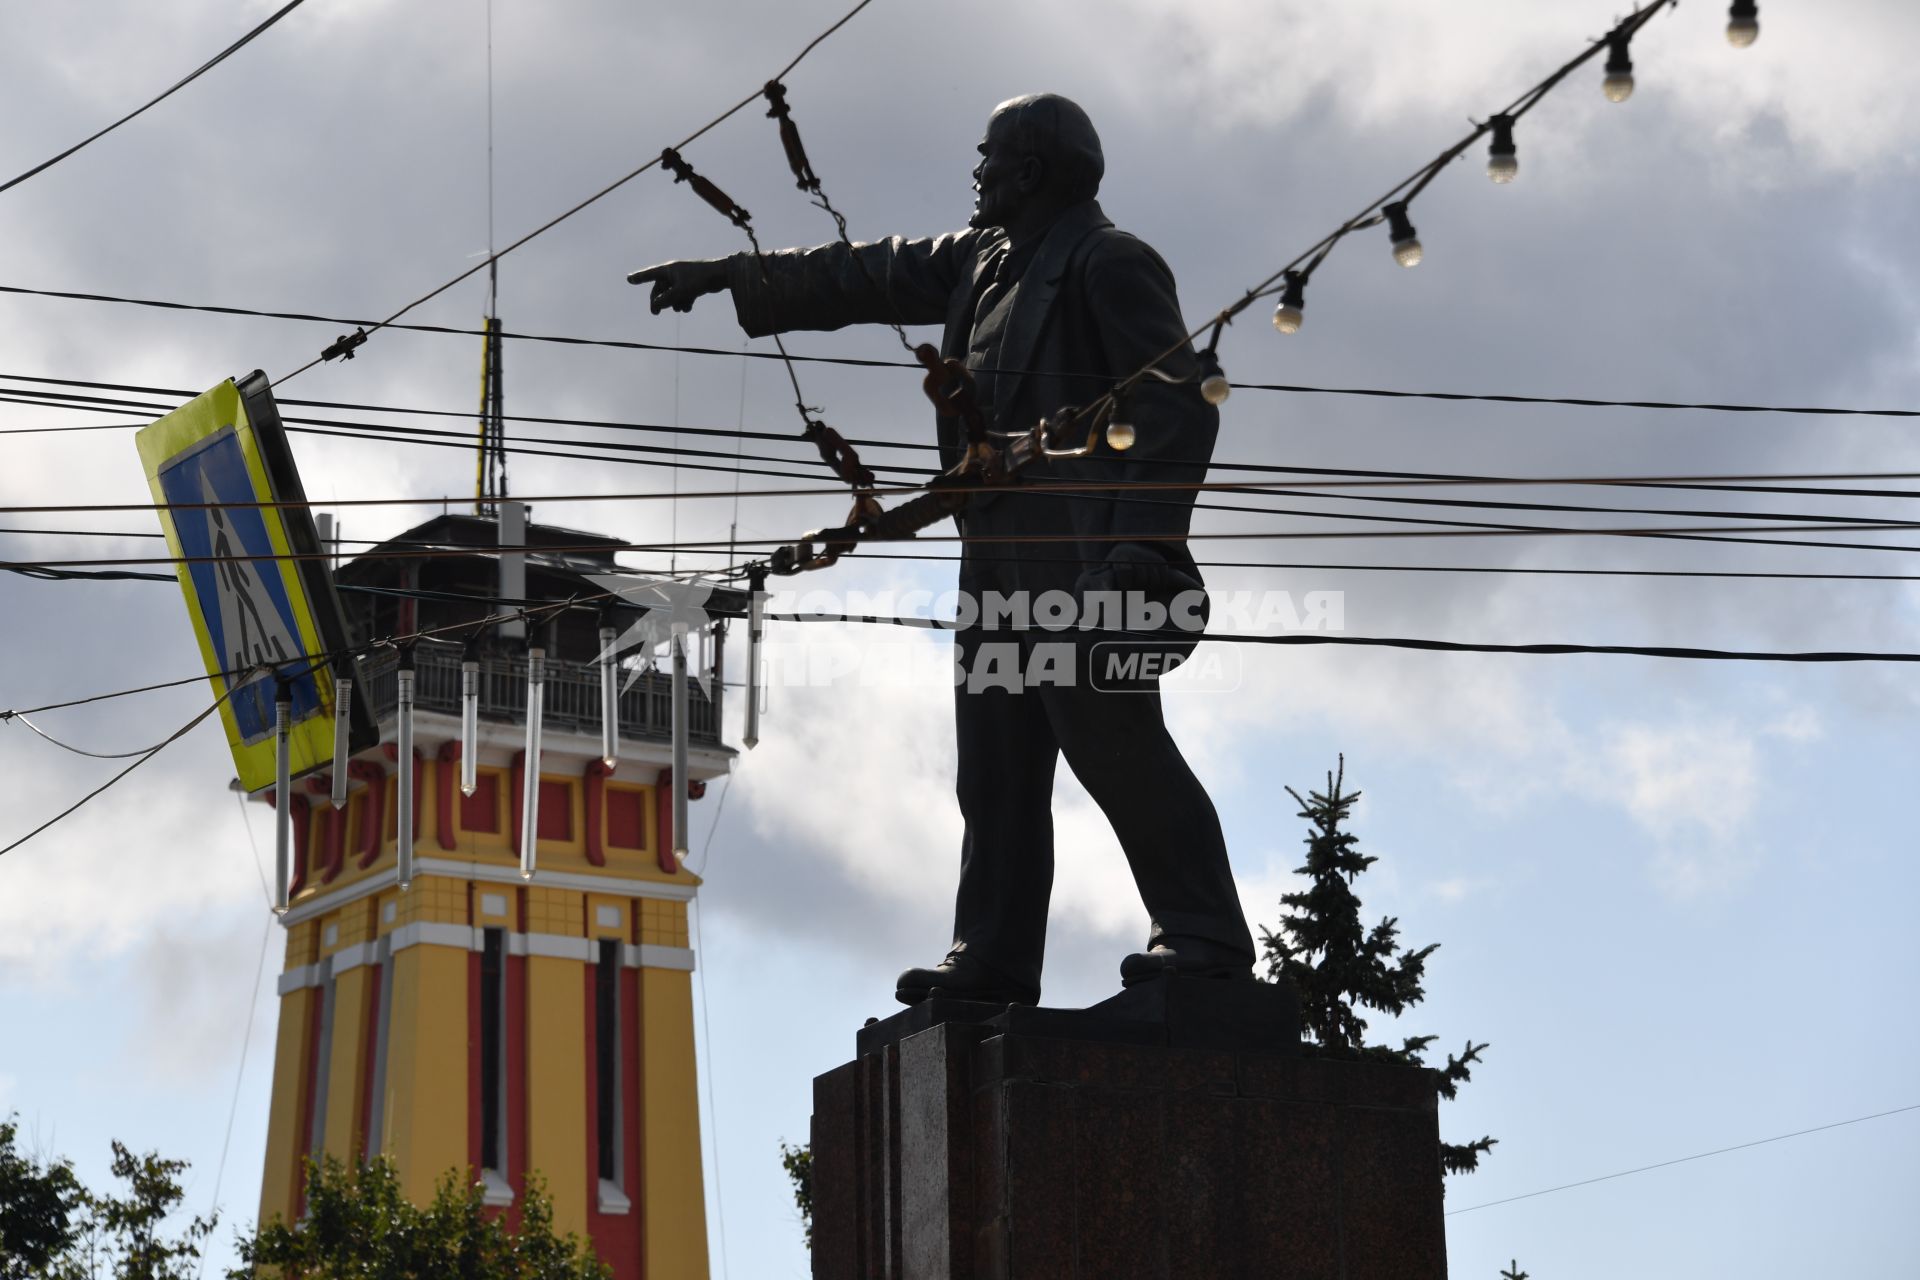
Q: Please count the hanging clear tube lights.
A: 8